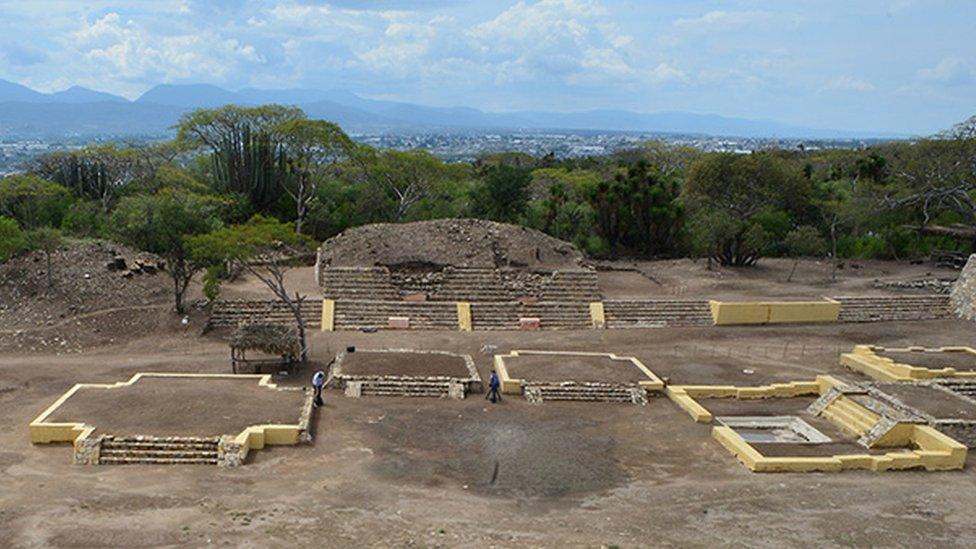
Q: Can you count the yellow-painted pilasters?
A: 3